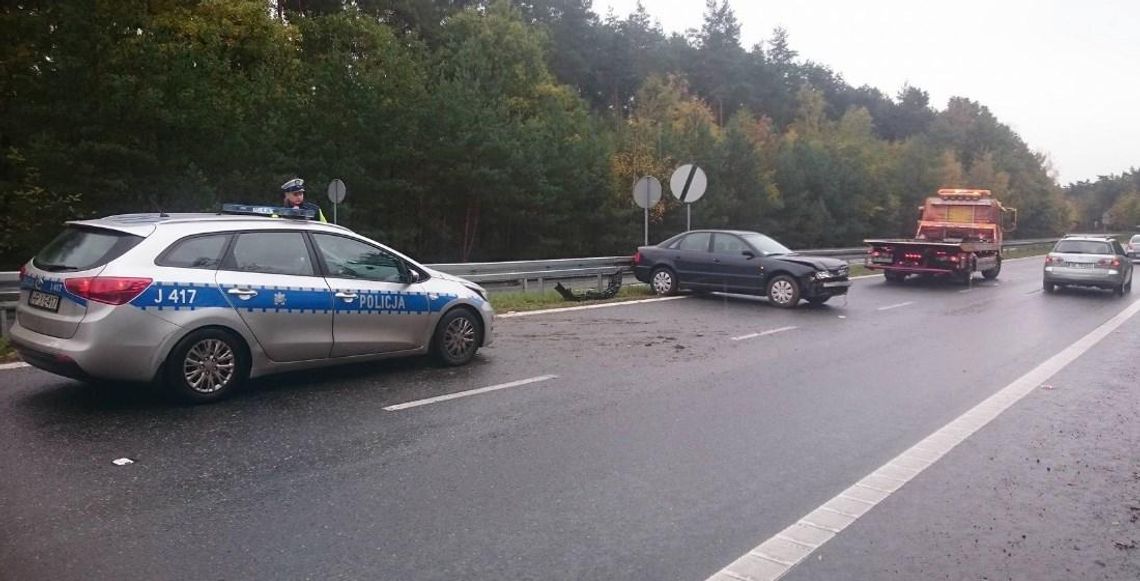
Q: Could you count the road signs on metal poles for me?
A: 3